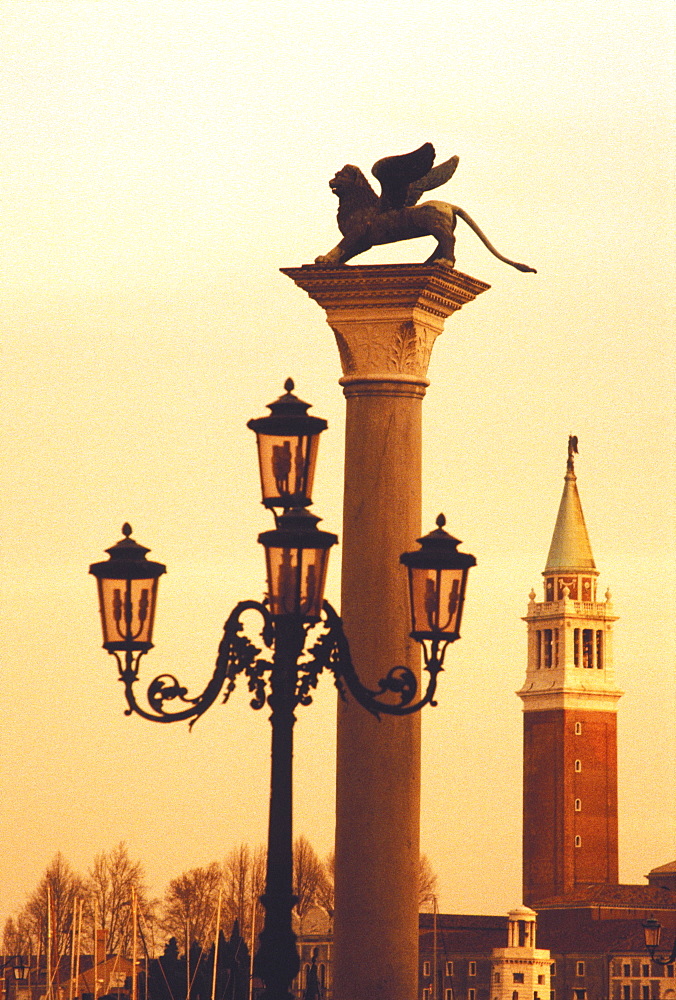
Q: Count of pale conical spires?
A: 1